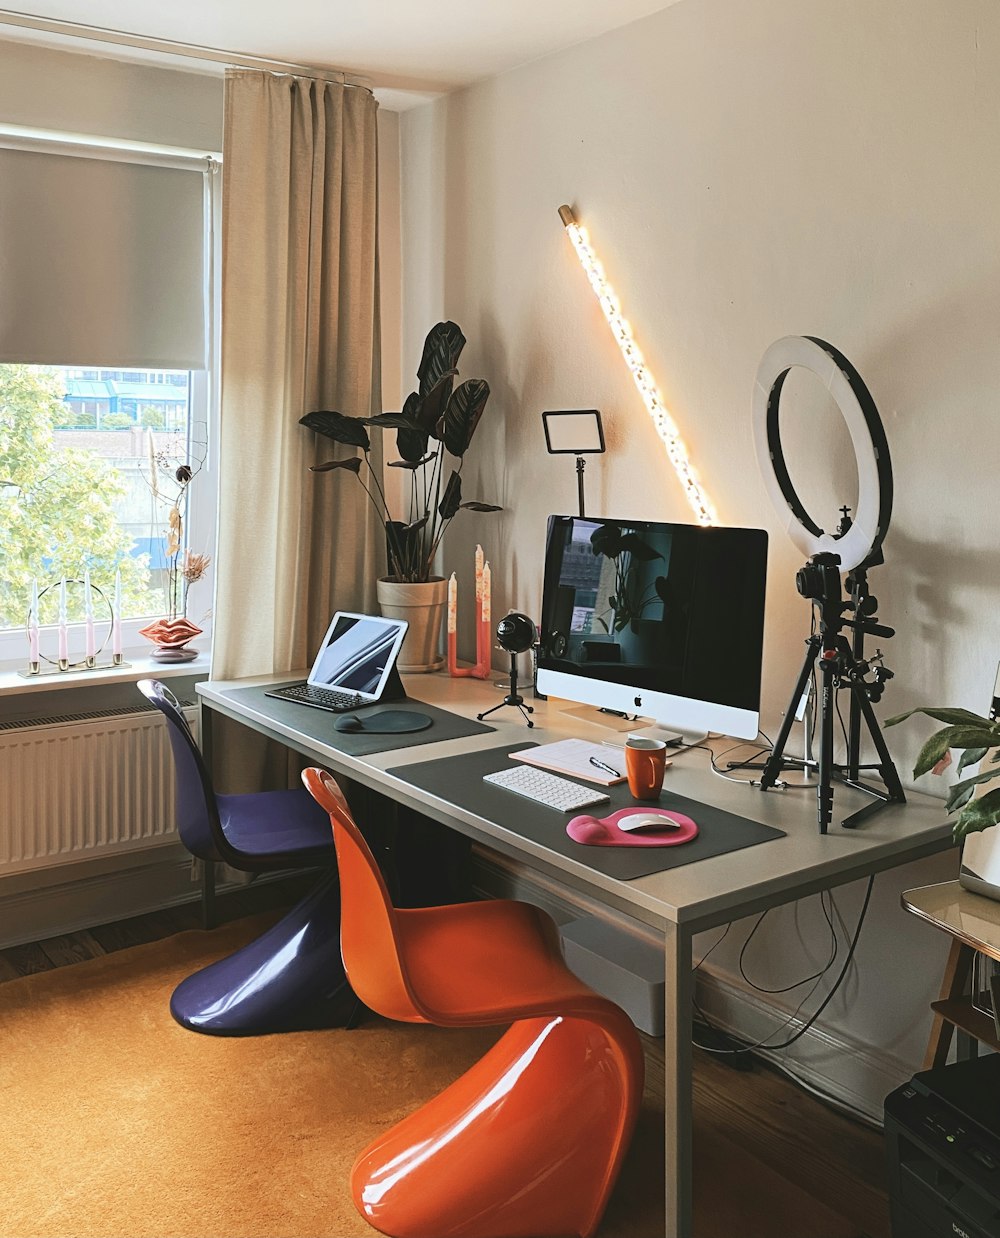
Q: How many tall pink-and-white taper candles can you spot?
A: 4